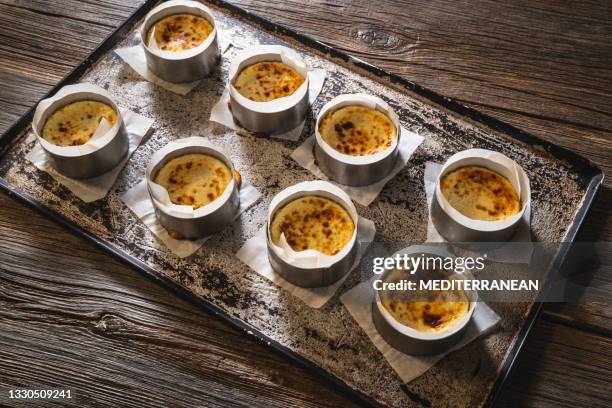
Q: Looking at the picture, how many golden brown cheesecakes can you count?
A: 8